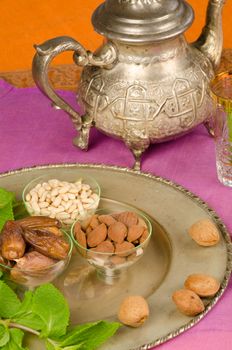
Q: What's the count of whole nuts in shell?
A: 4